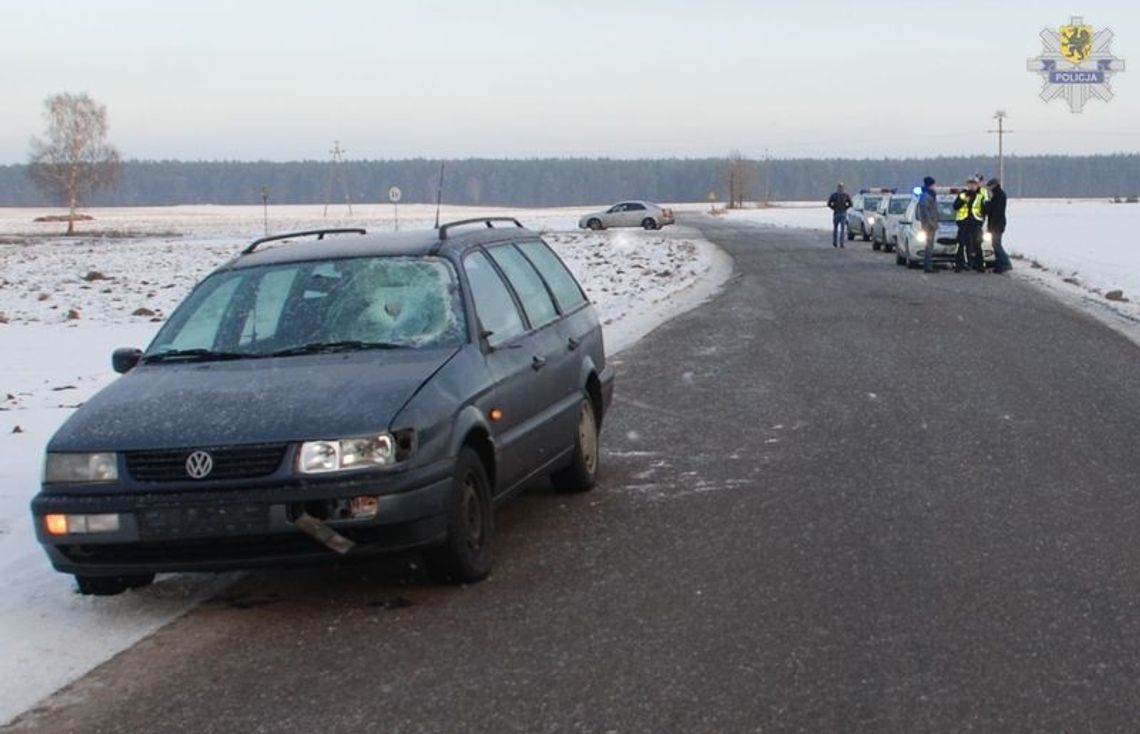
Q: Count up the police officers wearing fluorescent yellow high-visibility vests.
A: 2